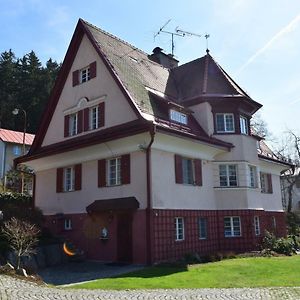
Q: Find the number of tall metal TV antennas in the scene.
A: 1